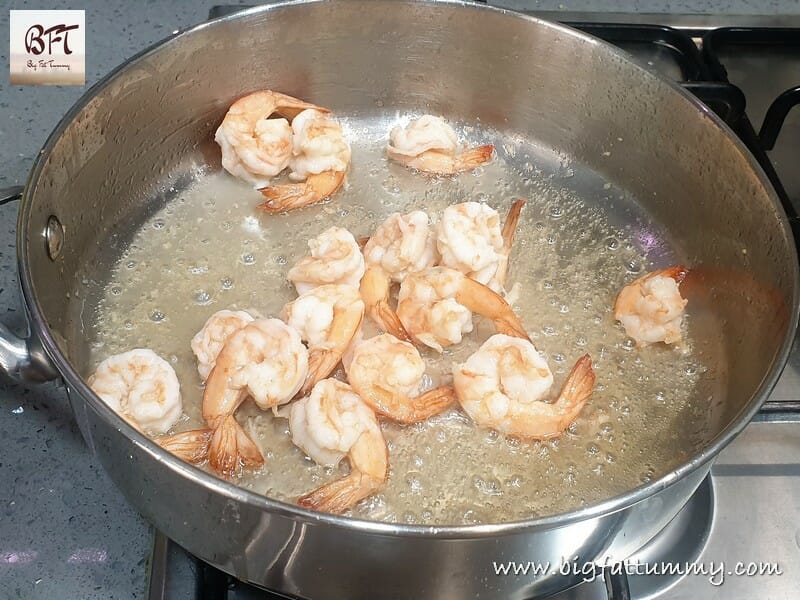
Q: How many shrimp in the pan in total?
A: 15